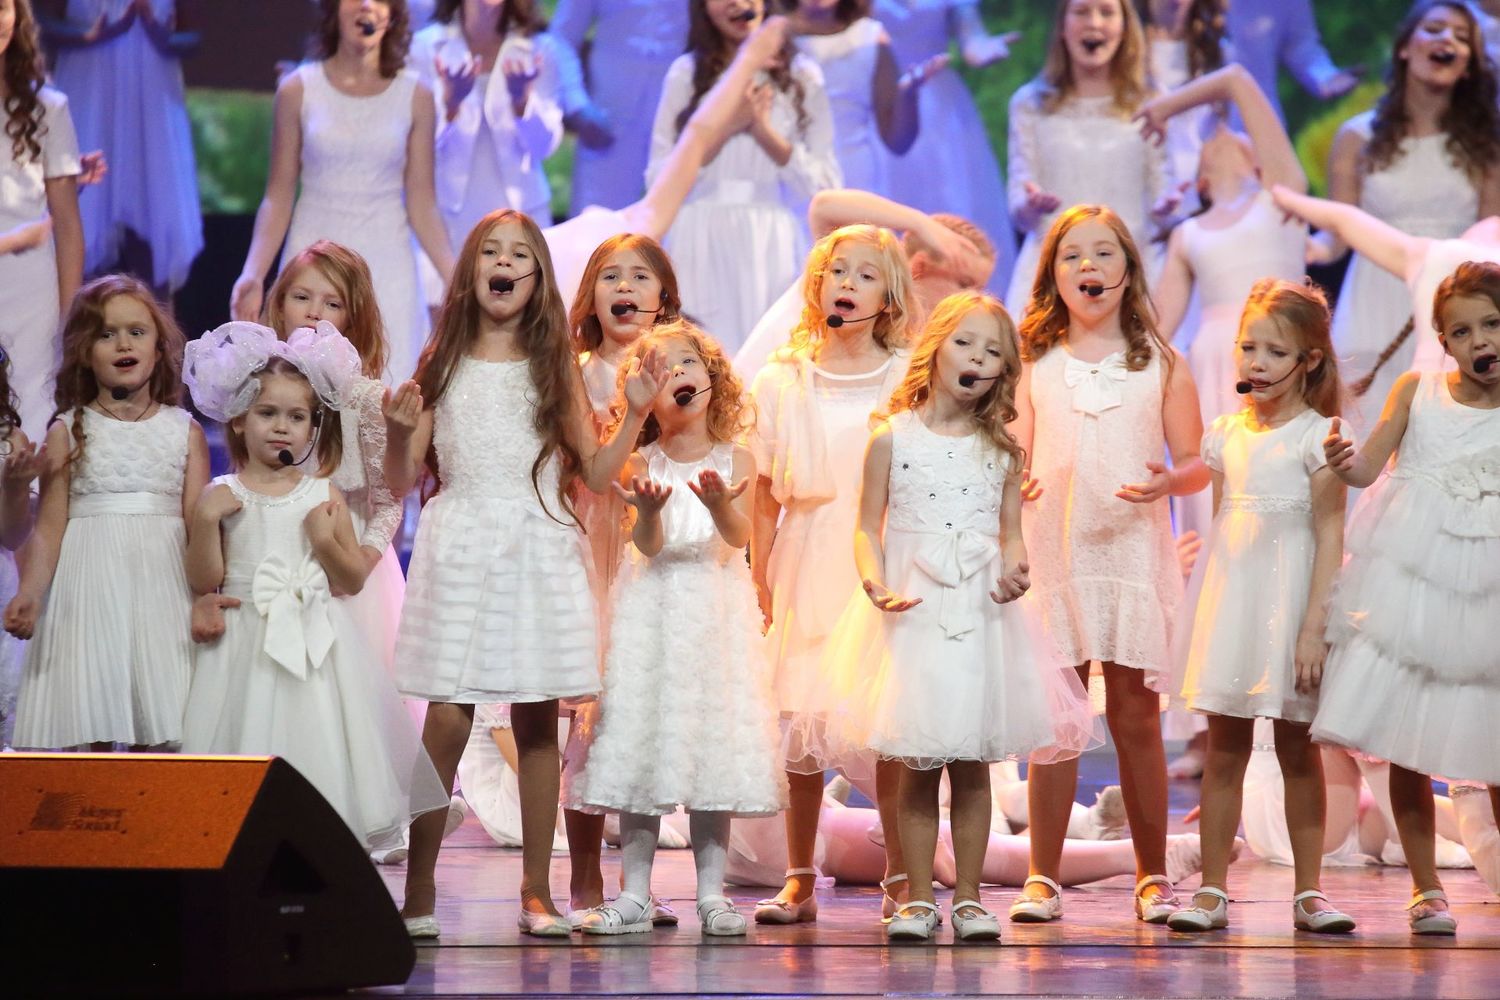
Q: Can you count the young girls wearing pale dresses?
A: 11